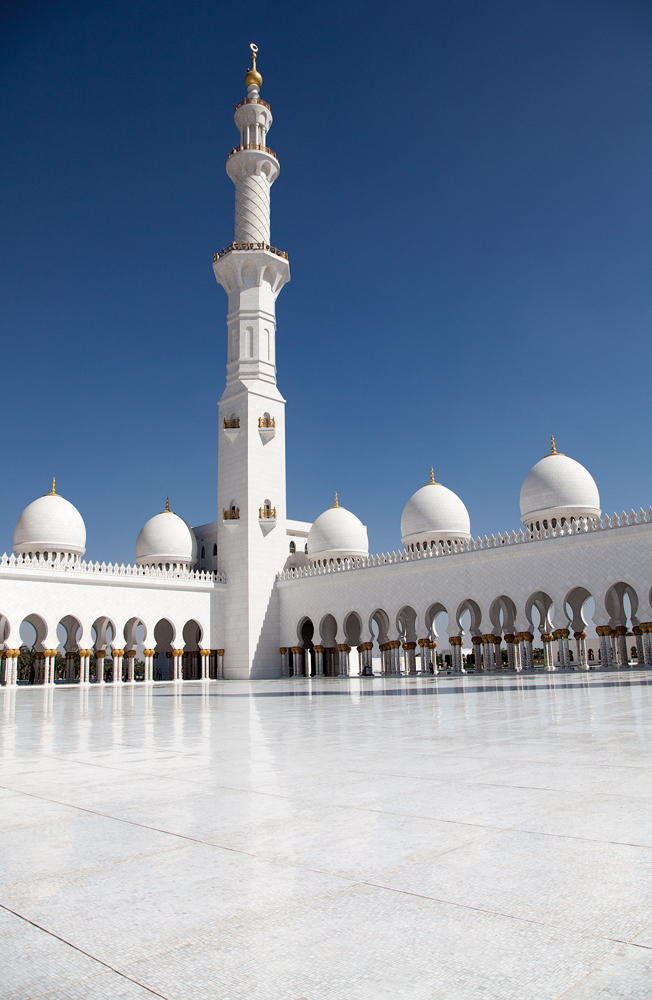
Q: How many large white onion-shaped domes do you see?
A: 5